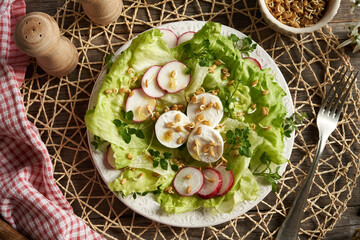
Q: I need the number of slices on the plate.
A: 13